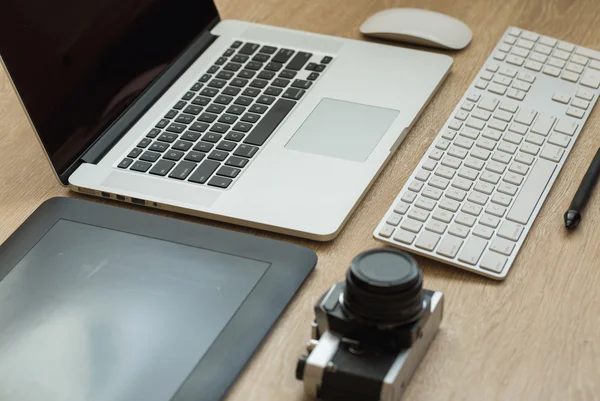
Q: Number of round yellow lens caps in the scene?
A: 0